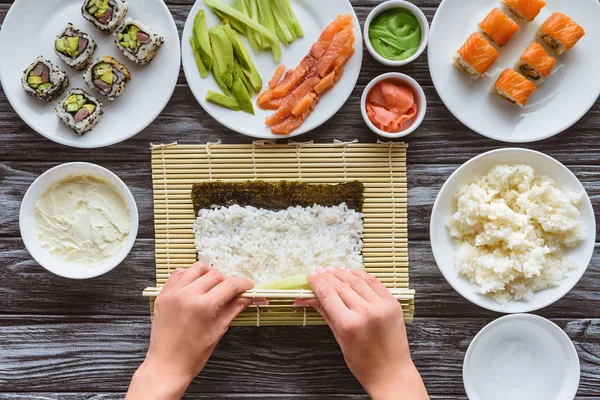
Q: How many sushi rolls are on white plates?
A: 12